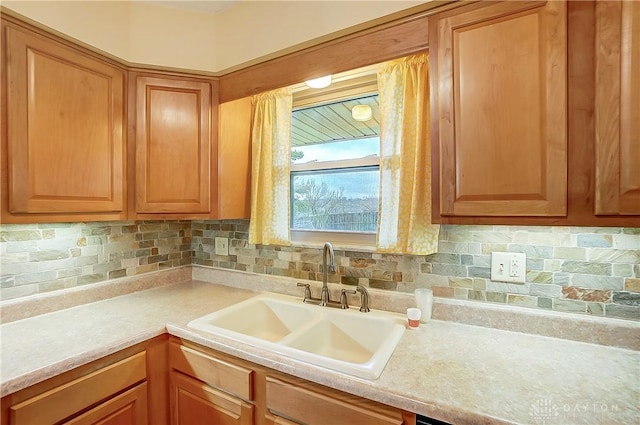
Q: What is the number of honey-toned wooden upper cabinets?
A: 4